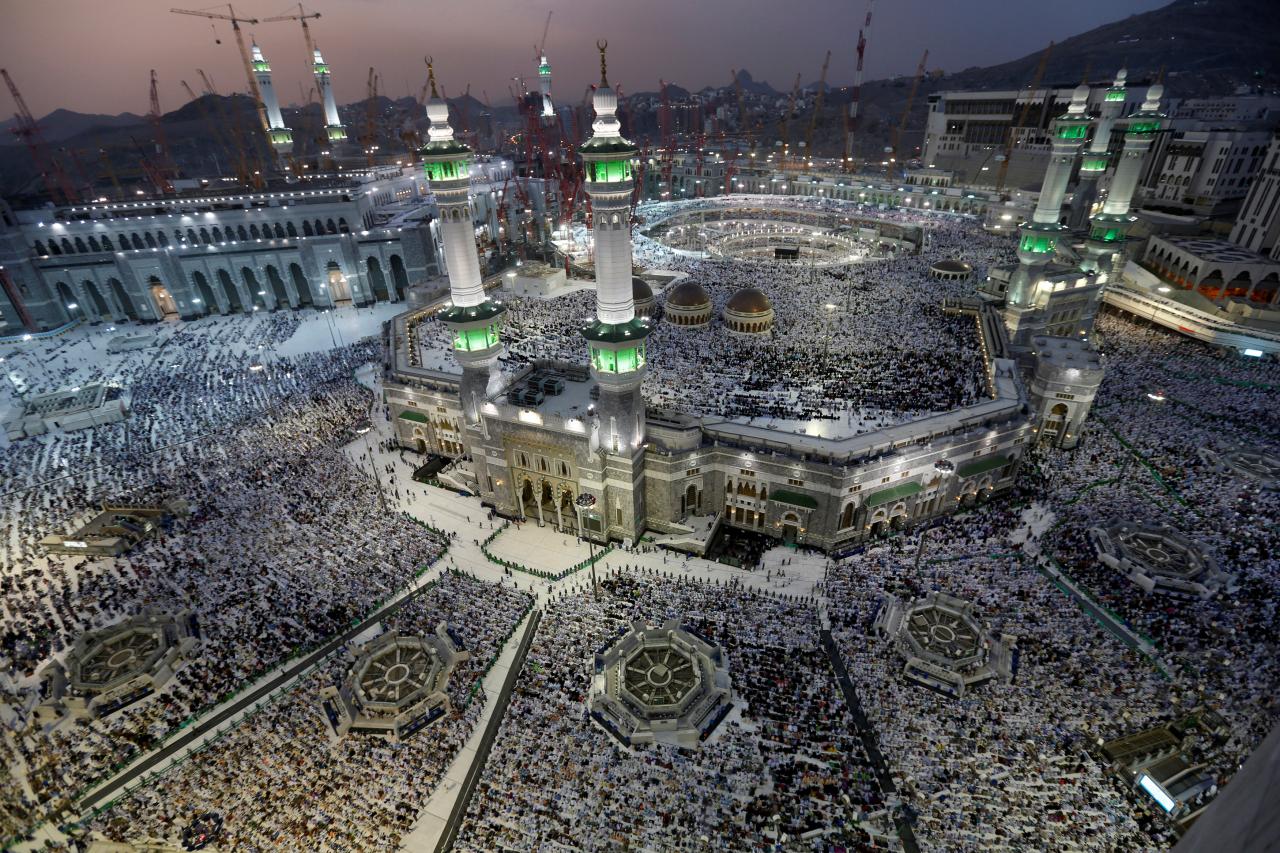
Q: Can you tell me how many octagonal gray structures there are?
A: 6